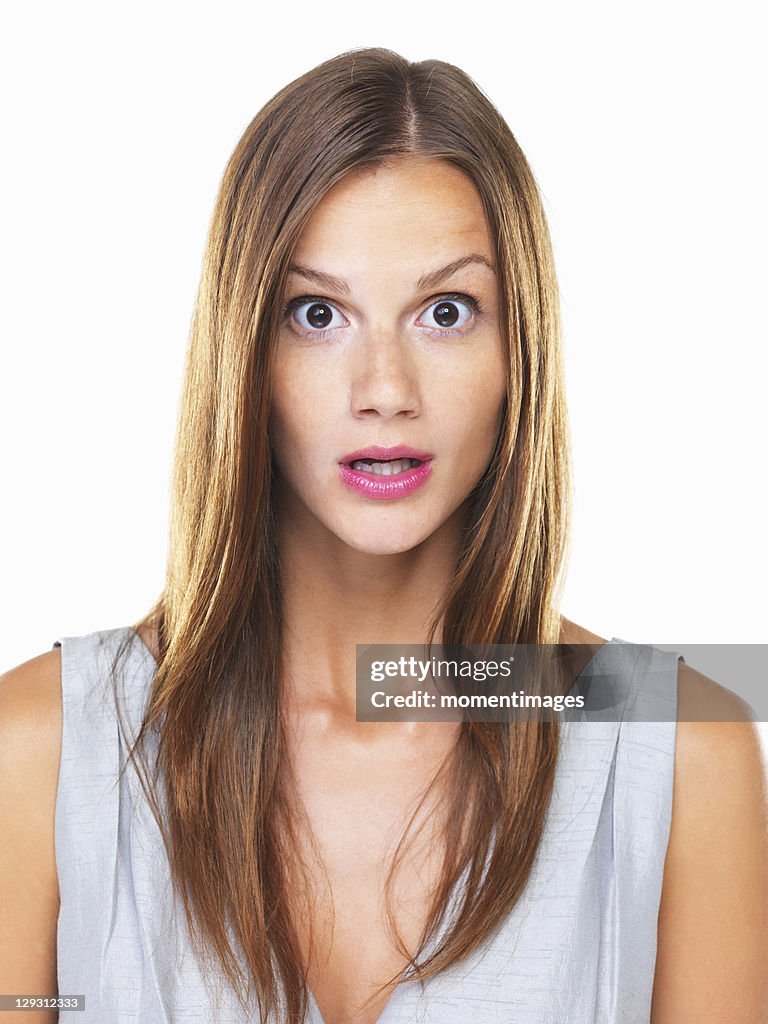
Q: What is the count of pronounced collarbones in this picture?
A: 2